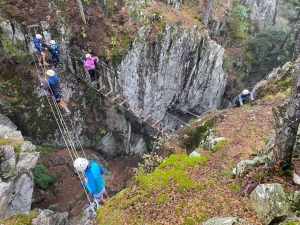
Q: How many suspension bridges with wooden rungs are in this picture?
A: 1